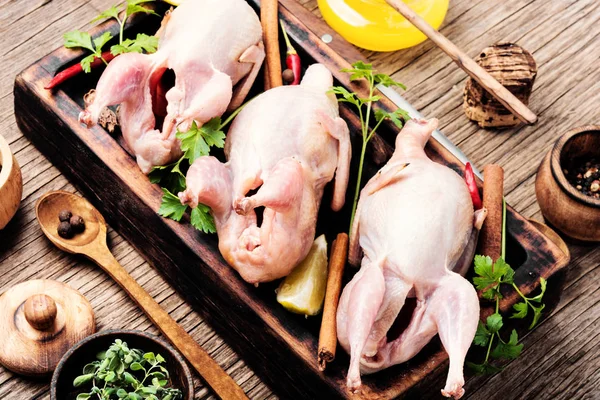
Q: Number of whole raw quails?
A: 3